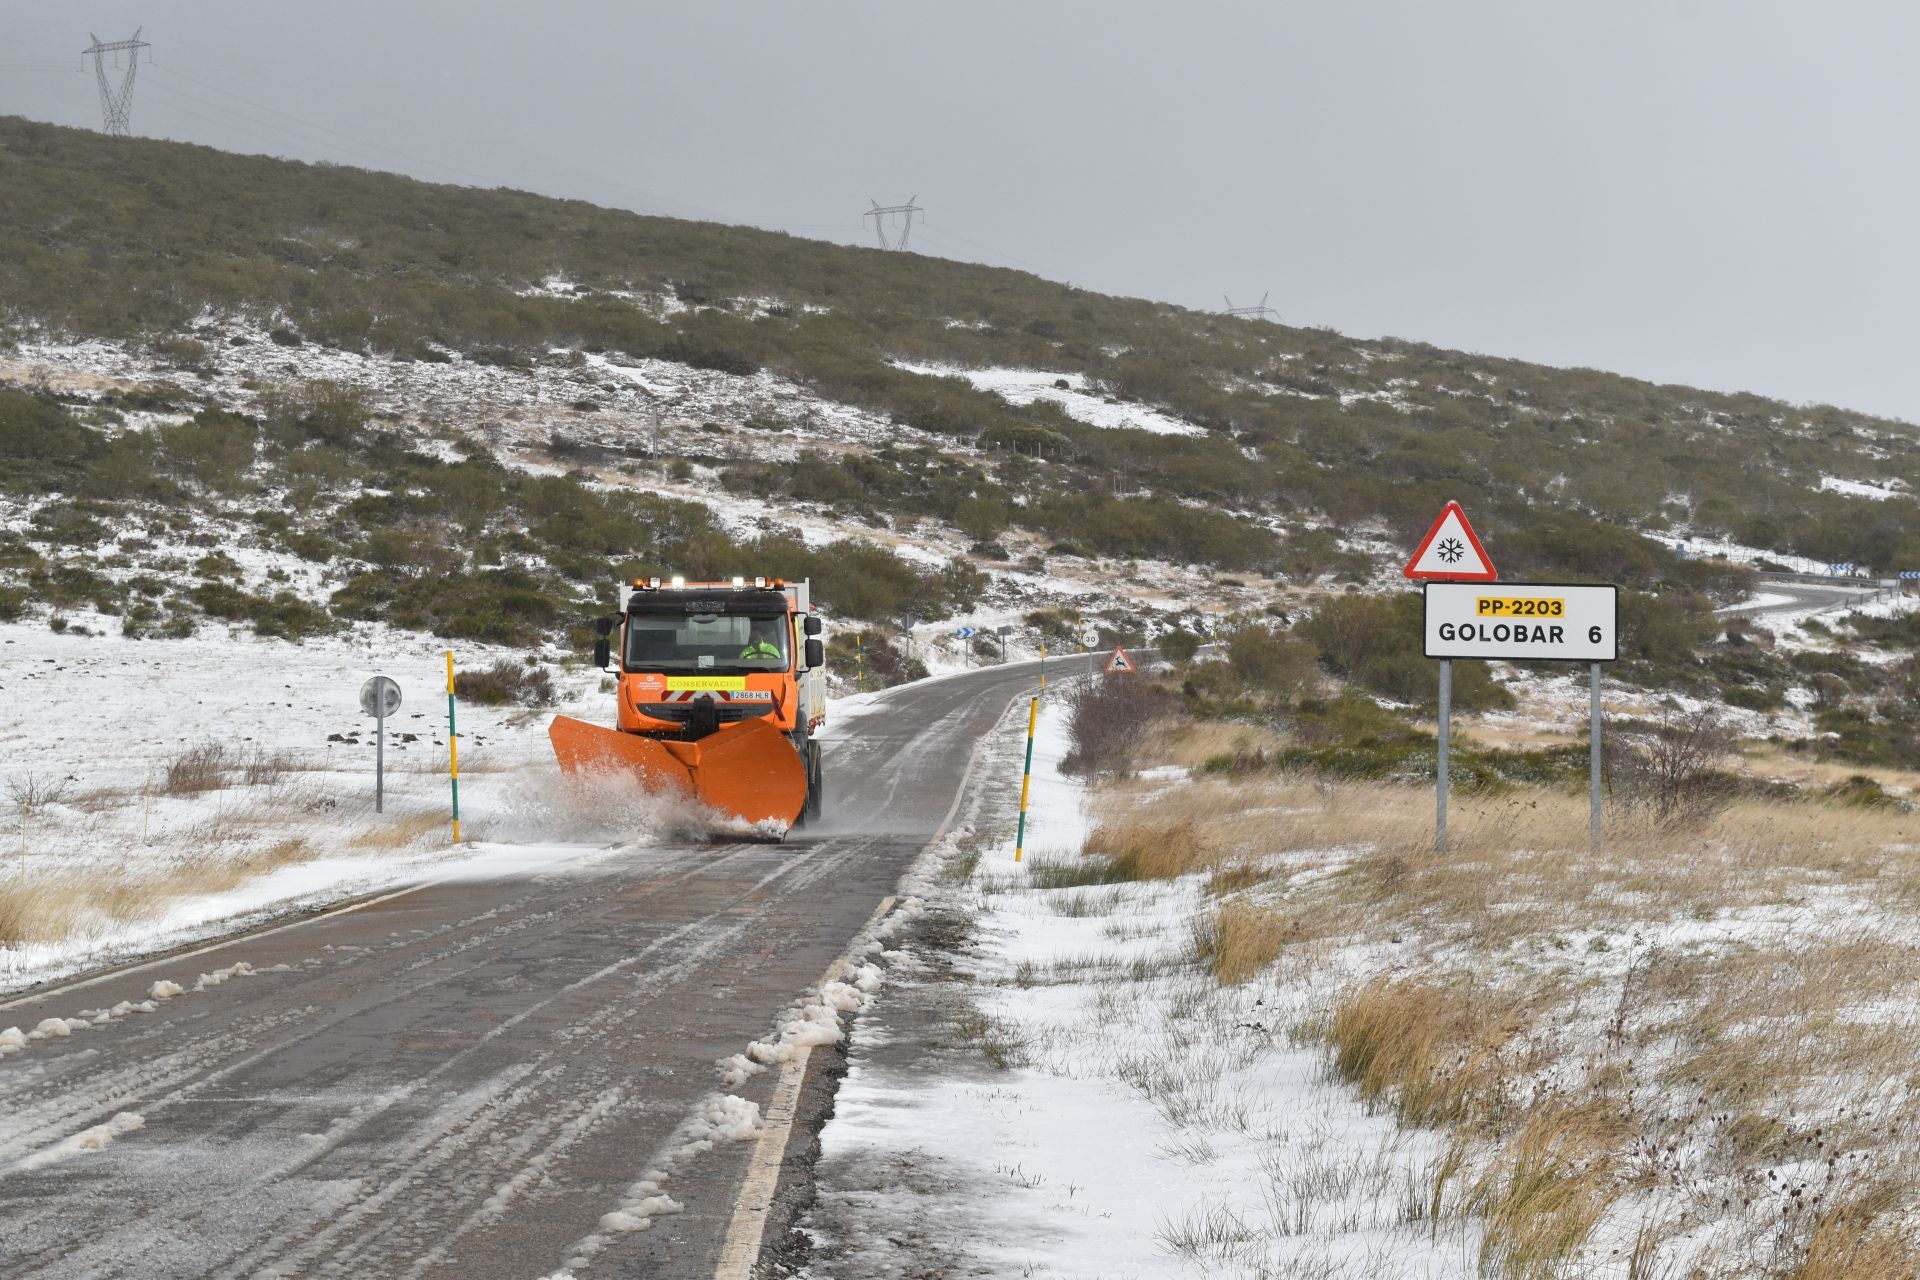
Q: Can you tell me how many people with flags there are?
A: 0